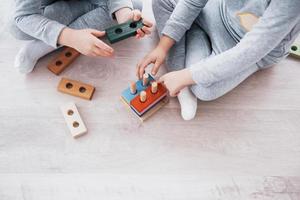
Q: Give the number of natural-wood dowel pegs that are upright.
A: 4